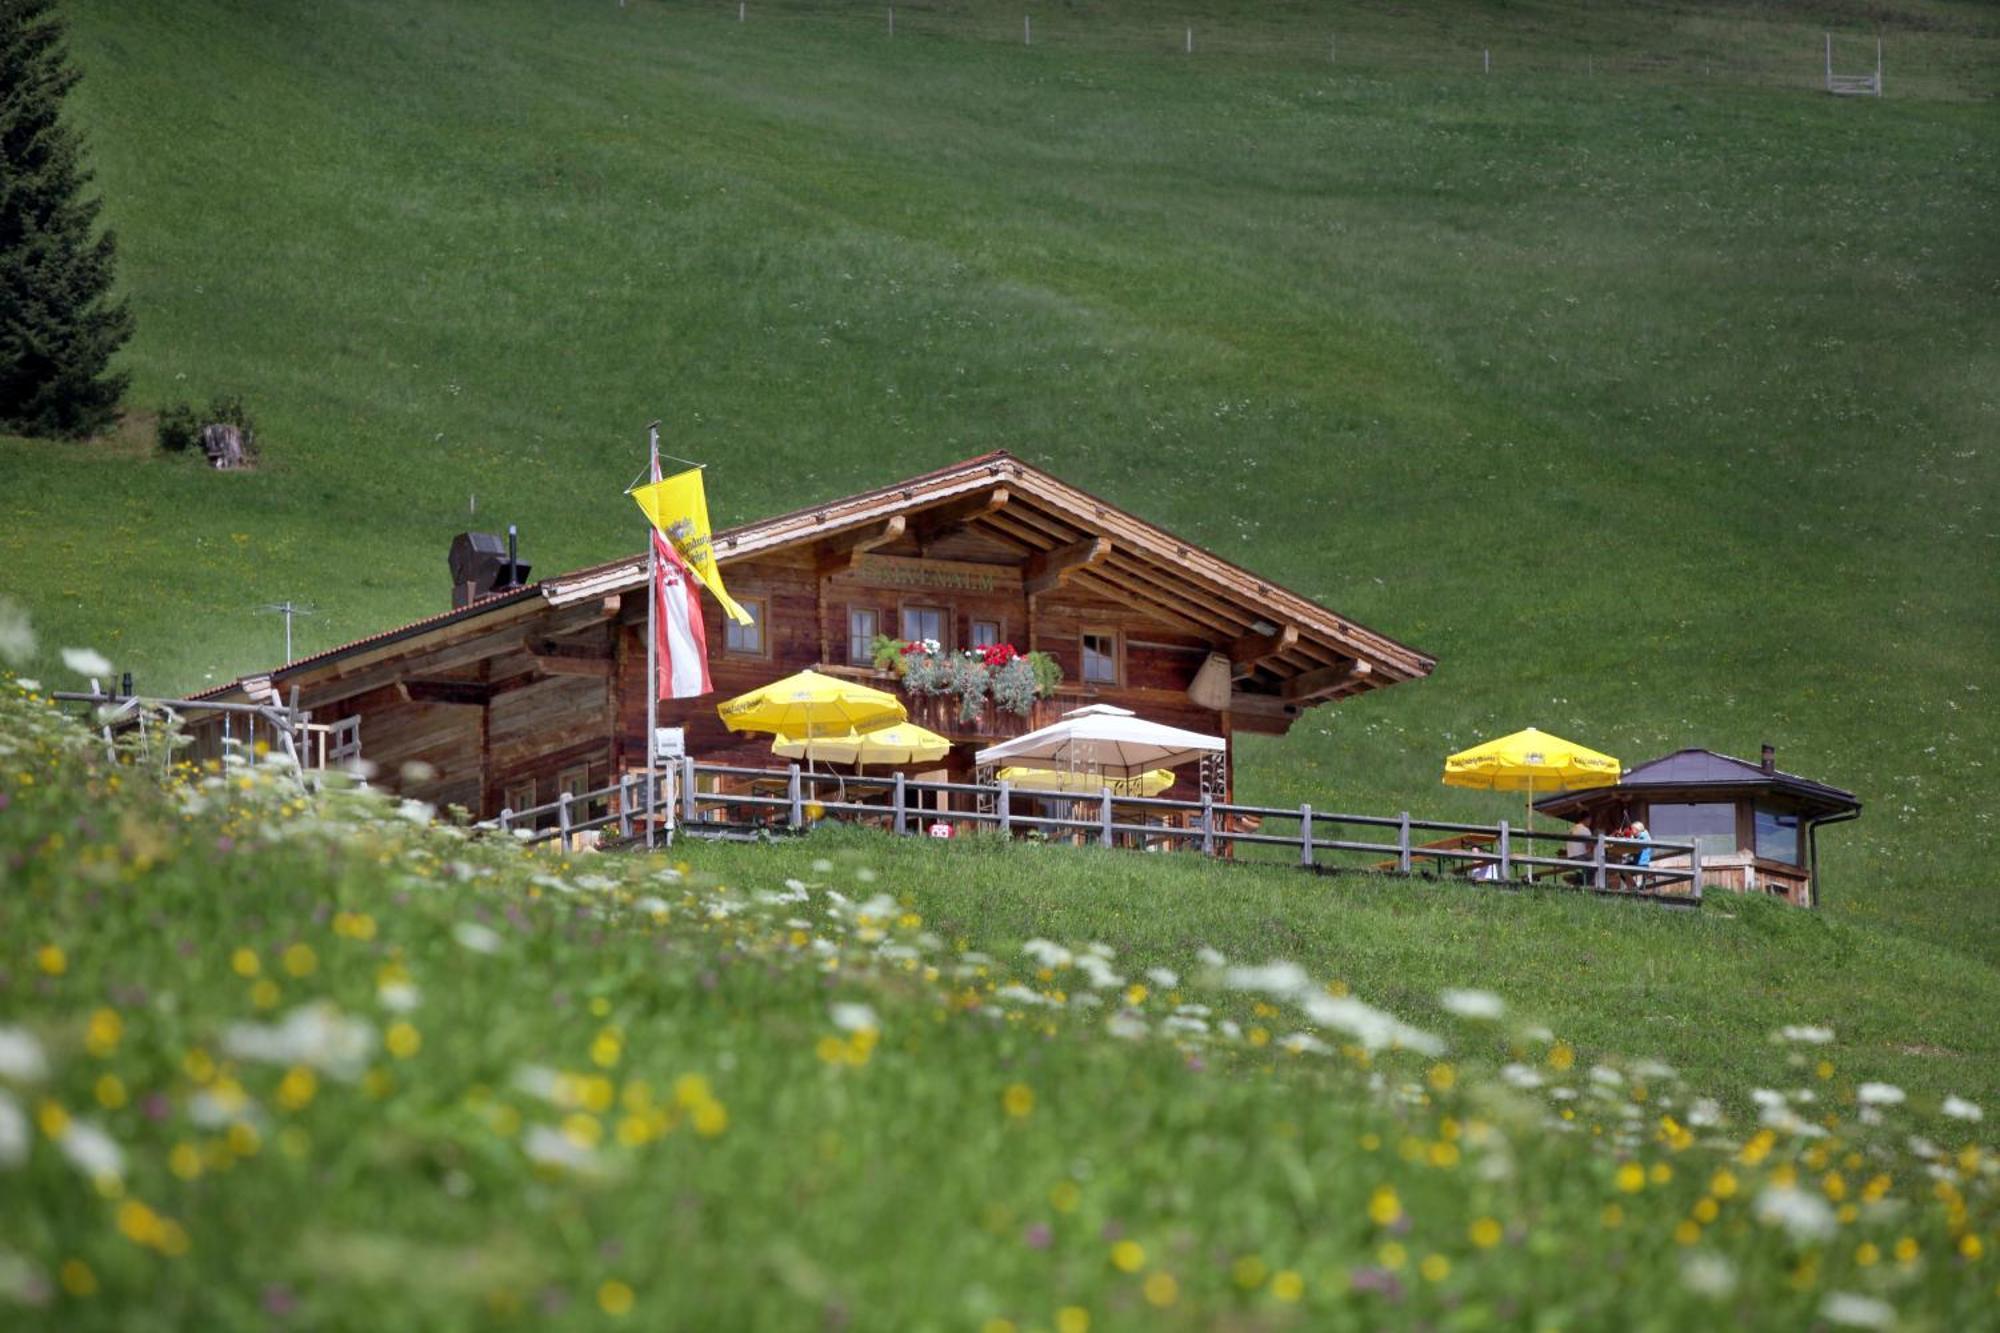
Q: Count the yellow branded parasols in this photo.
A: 4